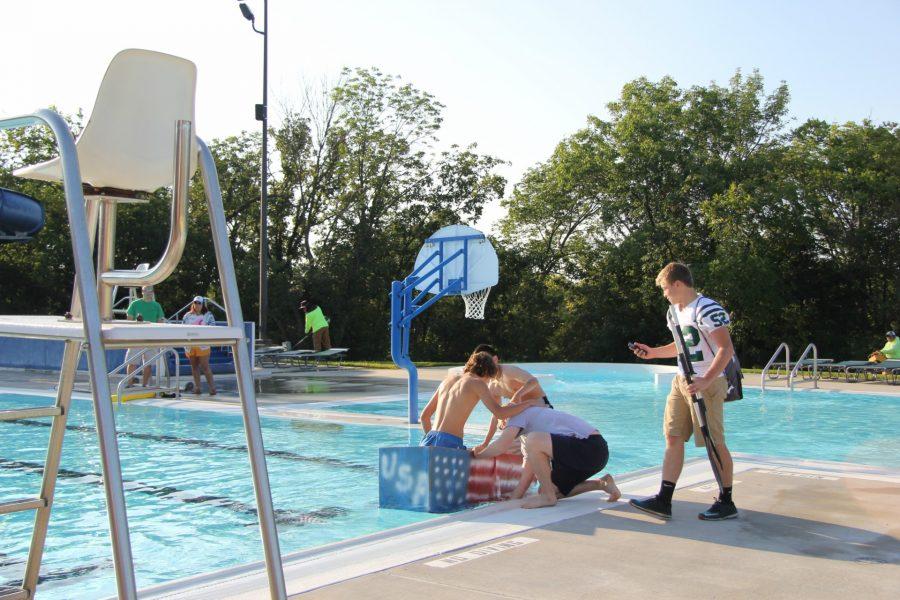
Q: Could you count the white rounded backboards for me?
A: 1